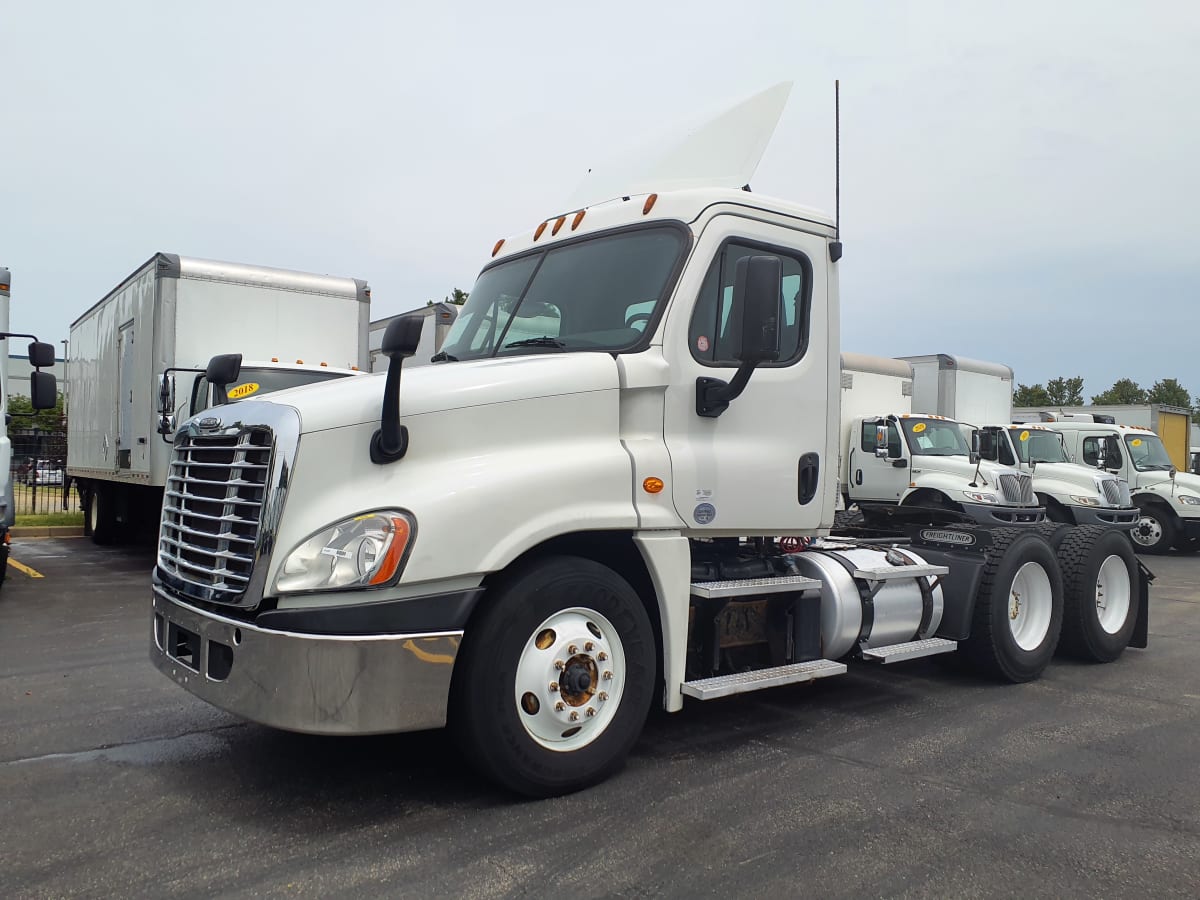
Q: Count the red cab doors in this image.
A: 0